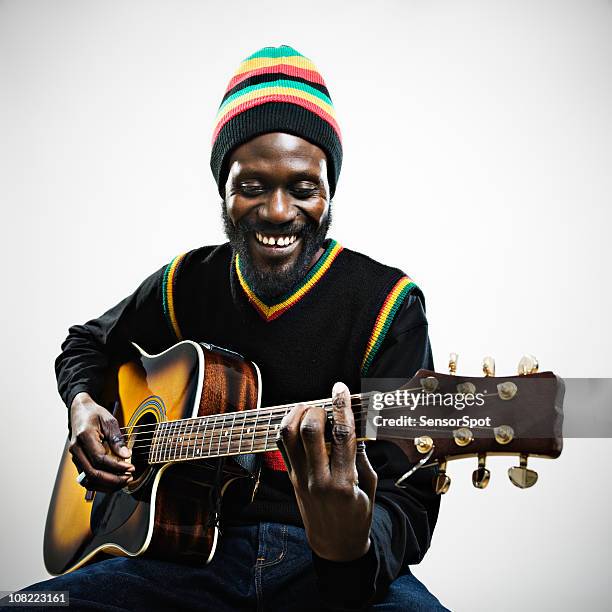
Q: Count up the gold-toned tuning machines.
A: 6